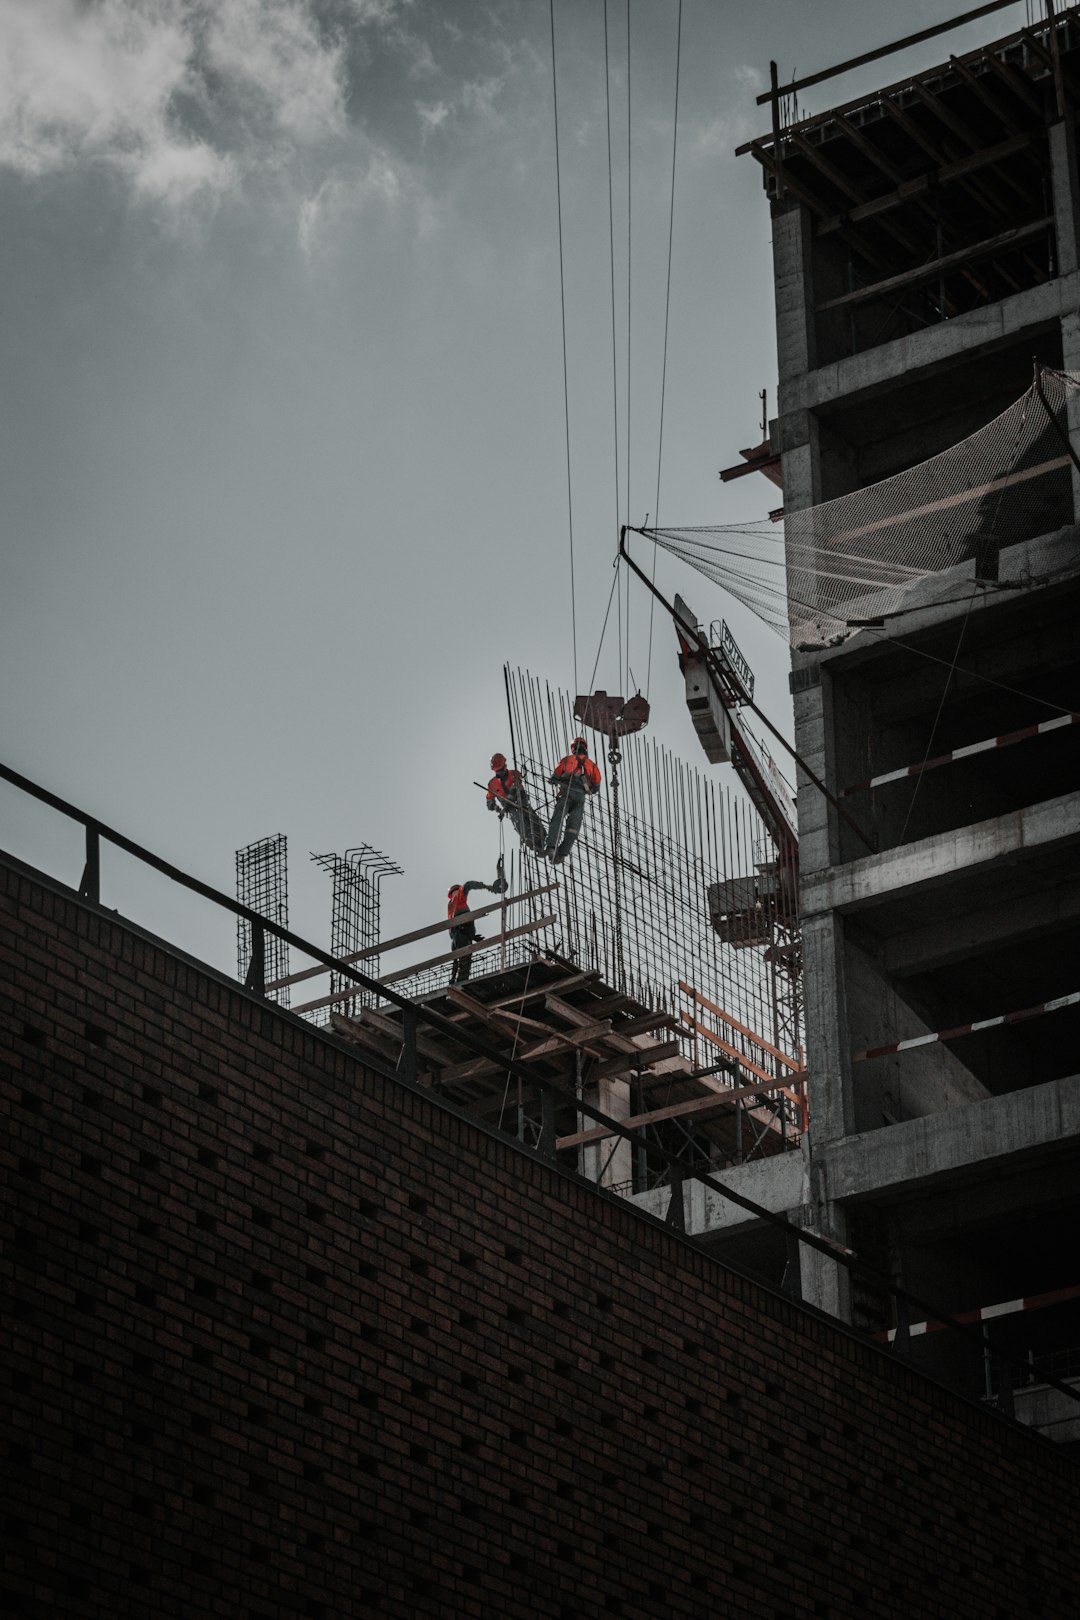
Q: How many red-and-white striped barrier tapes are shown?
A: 3